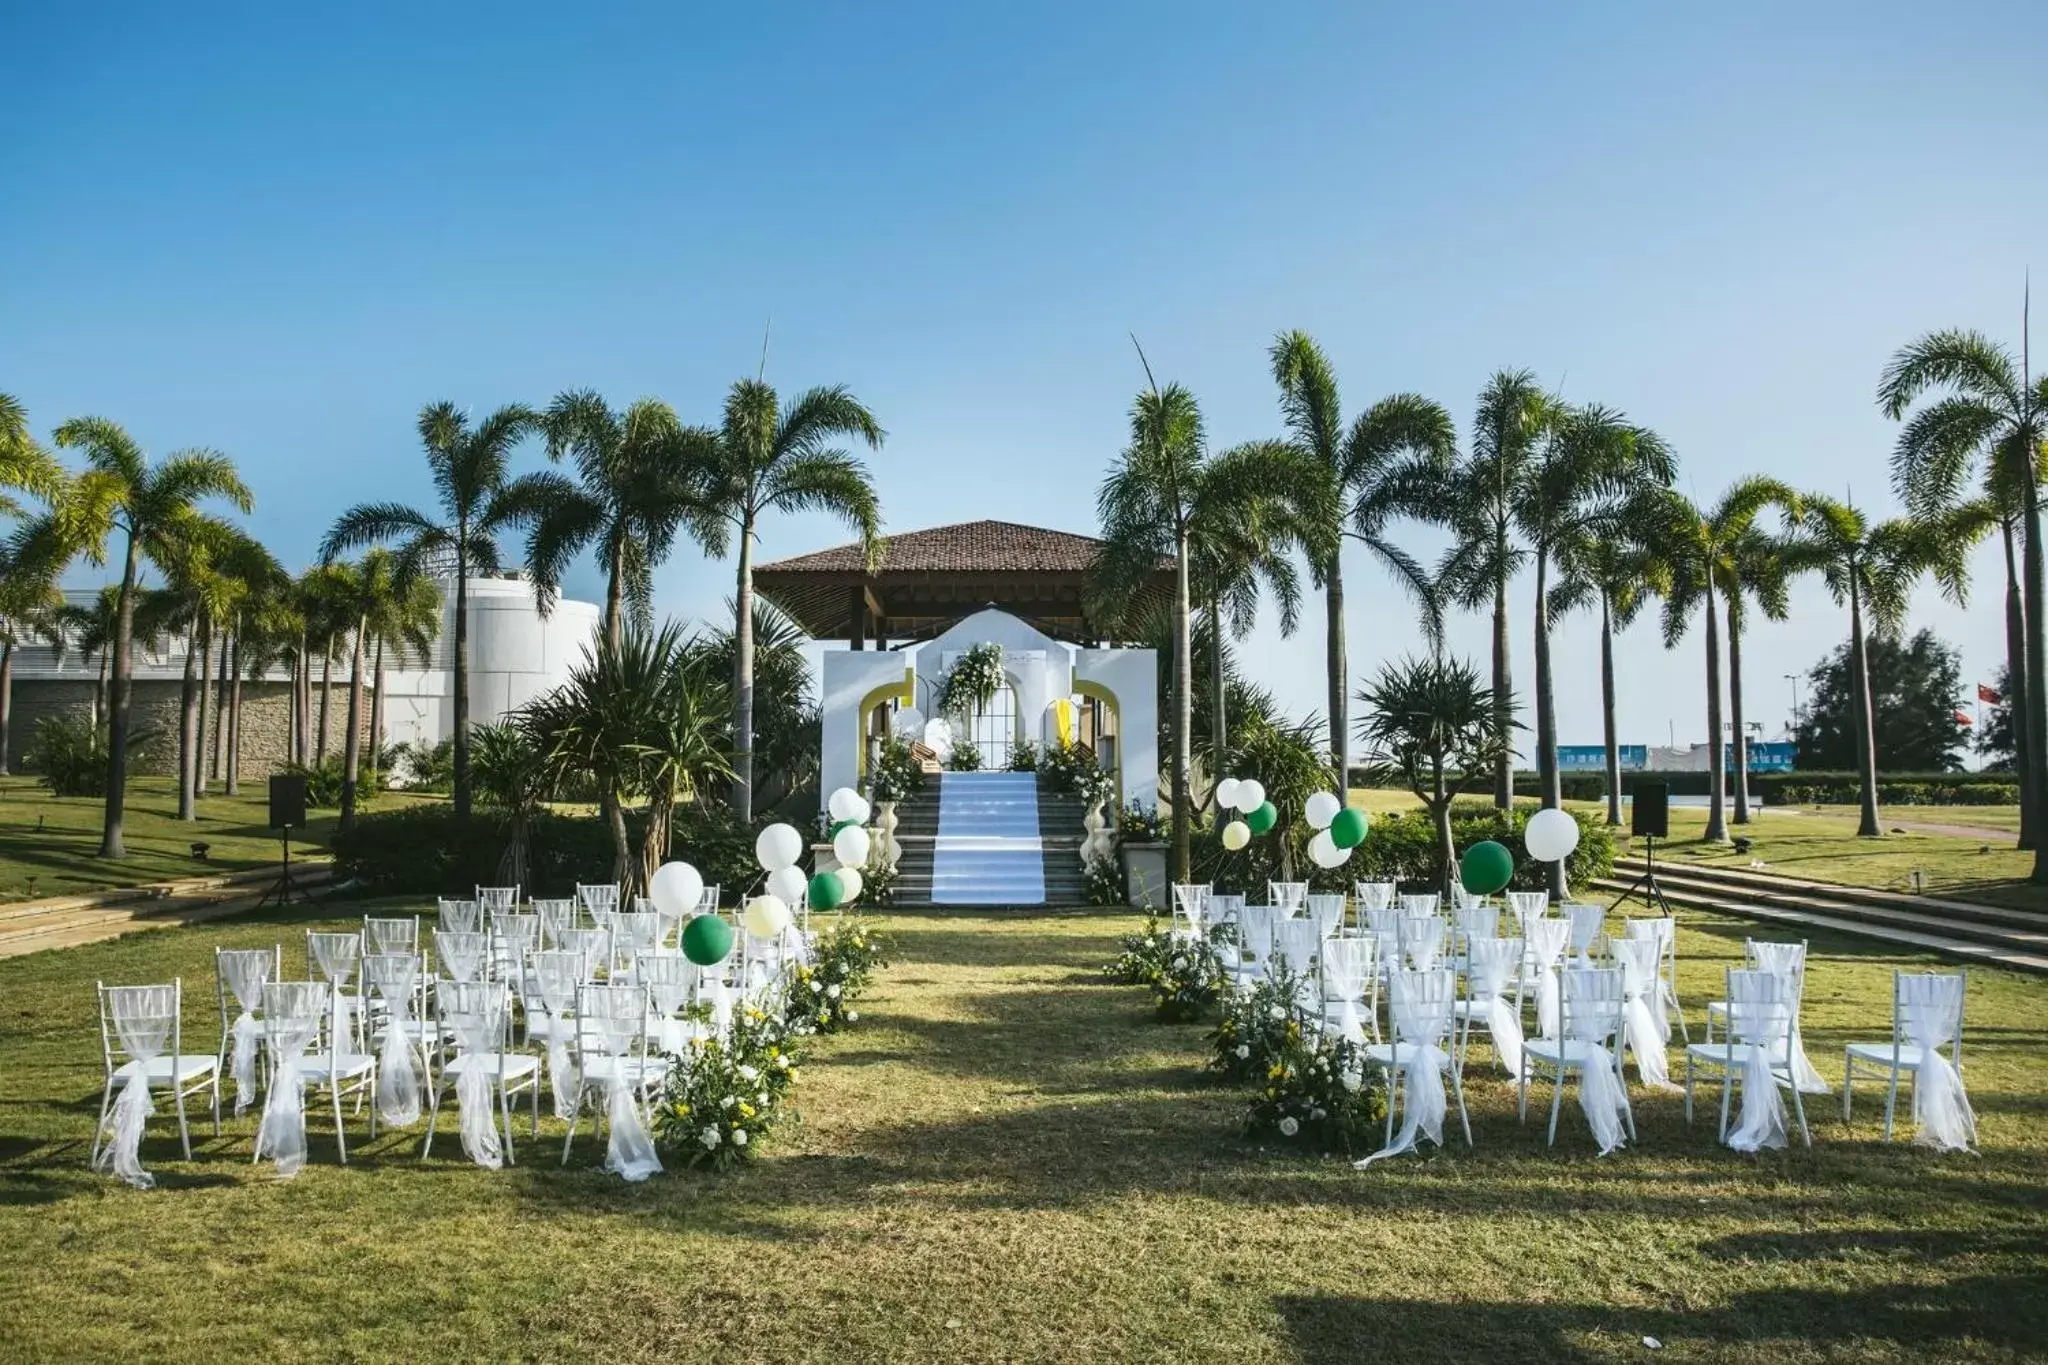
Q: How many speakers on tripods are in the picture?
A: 2